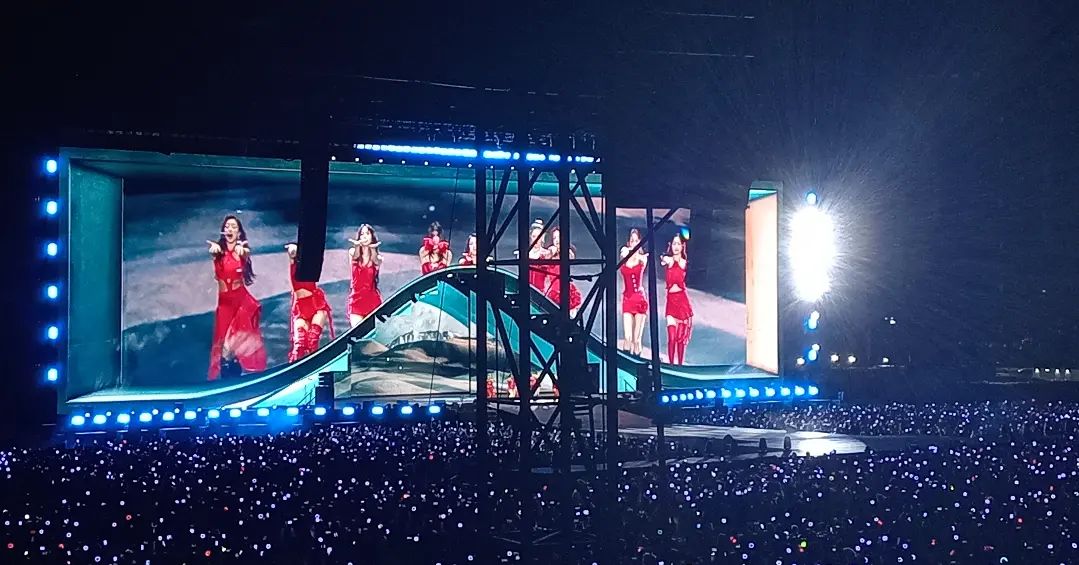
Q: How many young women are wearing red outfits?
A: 9